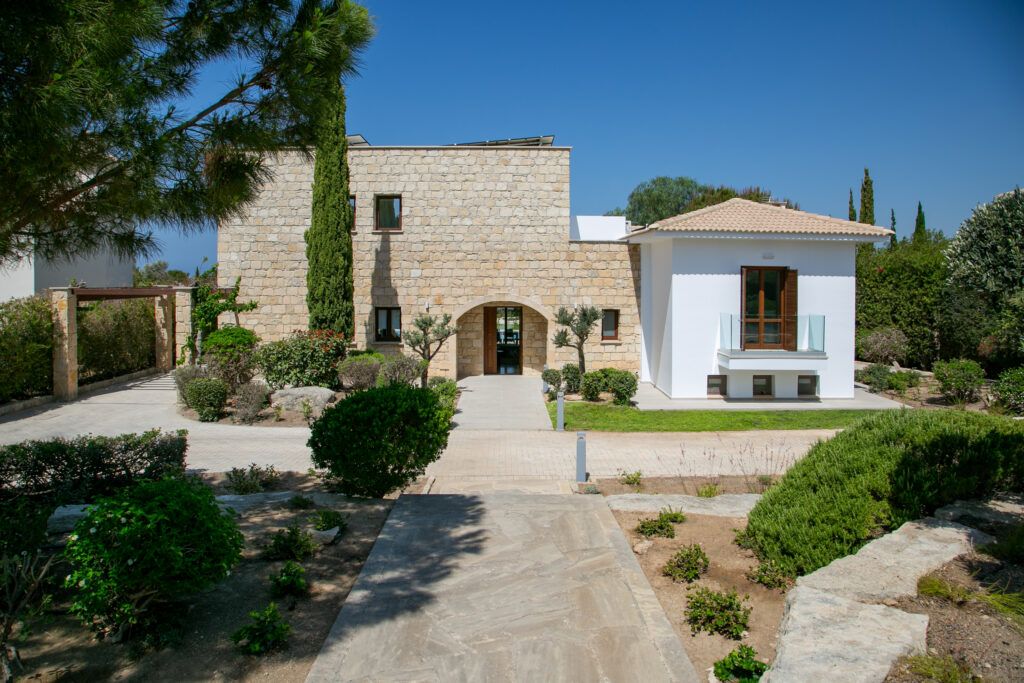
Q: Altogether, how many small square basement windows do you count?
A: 3